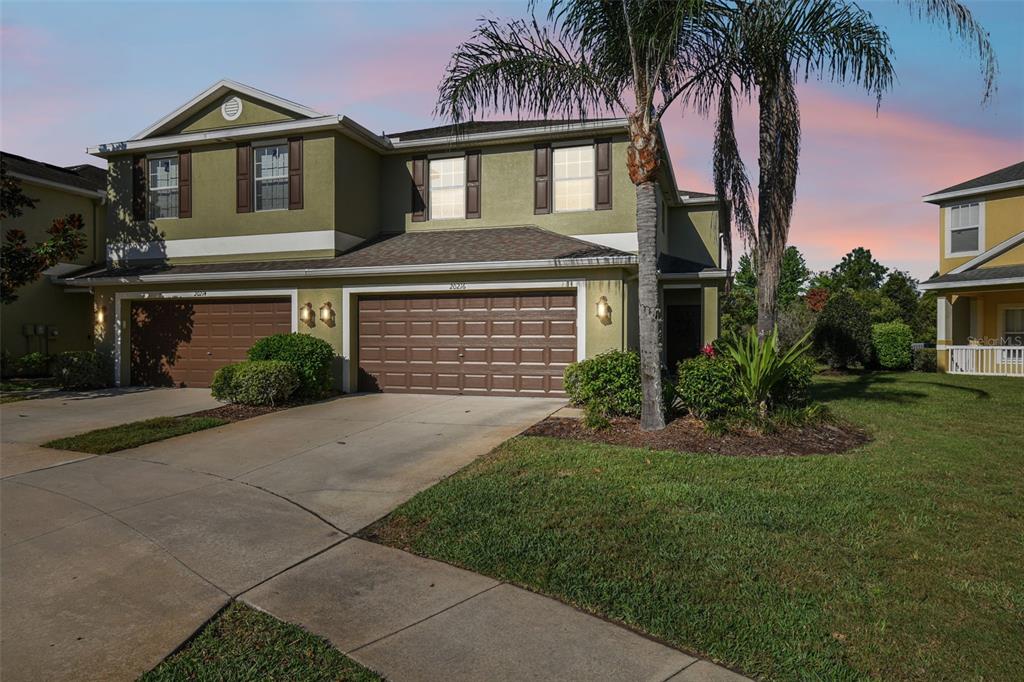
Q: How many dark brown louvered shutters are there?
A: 8